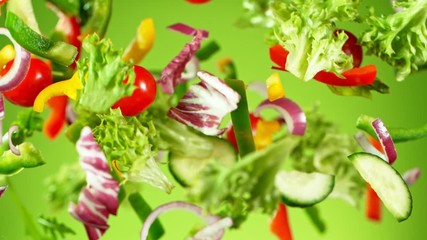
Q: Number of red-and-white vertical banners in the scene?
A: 0